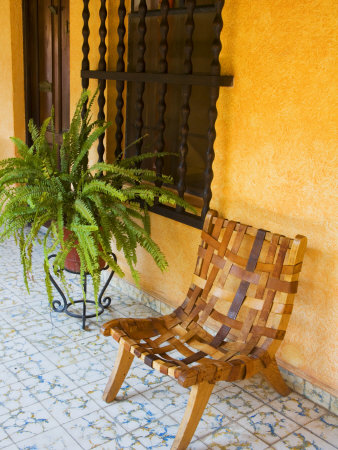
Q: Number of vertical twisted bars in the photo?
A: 7